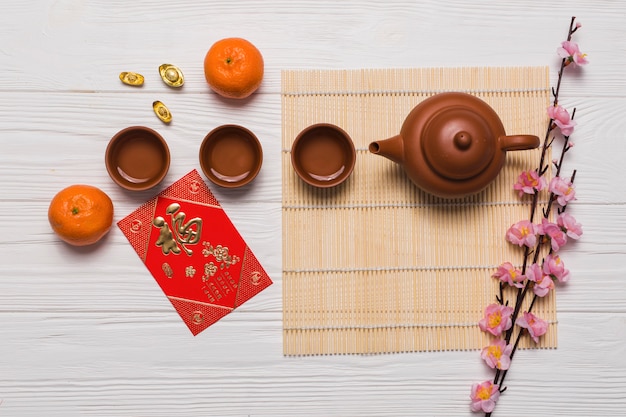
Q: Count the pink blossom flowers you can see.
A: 14